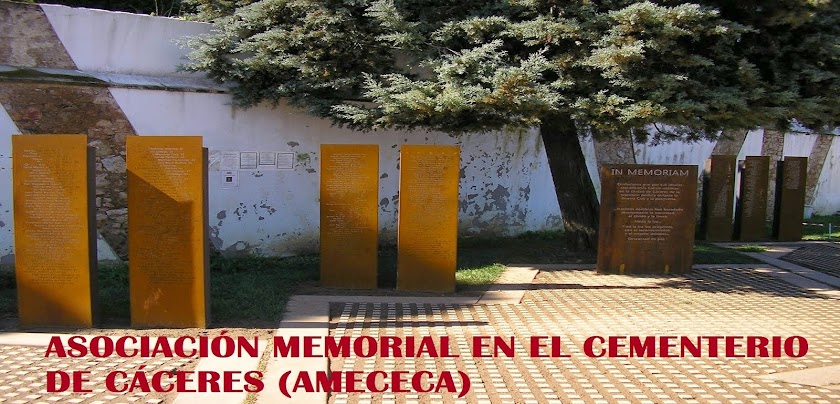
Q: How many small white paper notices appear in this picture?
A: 5